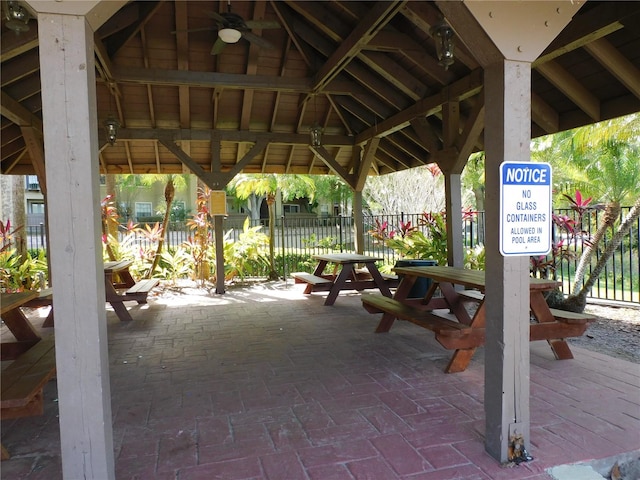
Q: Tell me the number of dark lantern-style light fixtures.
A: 4